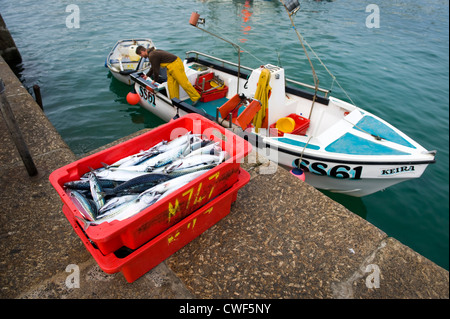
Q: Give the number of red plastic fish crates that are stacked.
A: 2